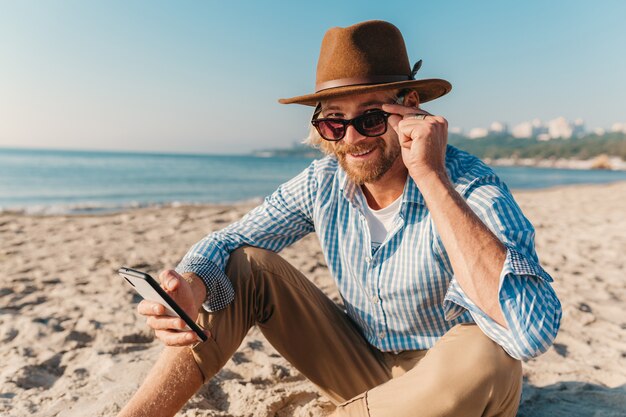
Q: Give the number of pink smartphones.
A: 0